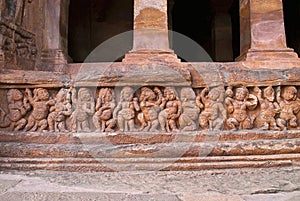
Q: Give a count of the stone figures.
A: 13